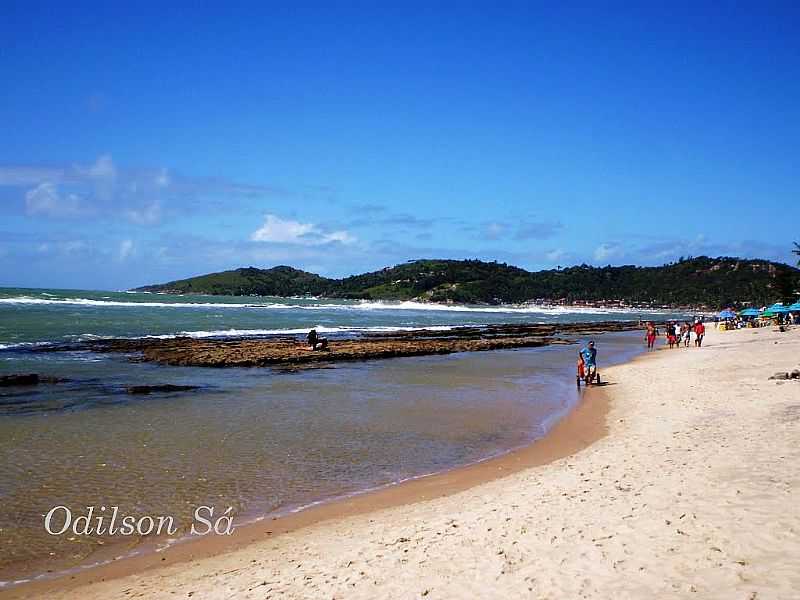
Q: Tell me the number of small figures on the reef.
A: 2